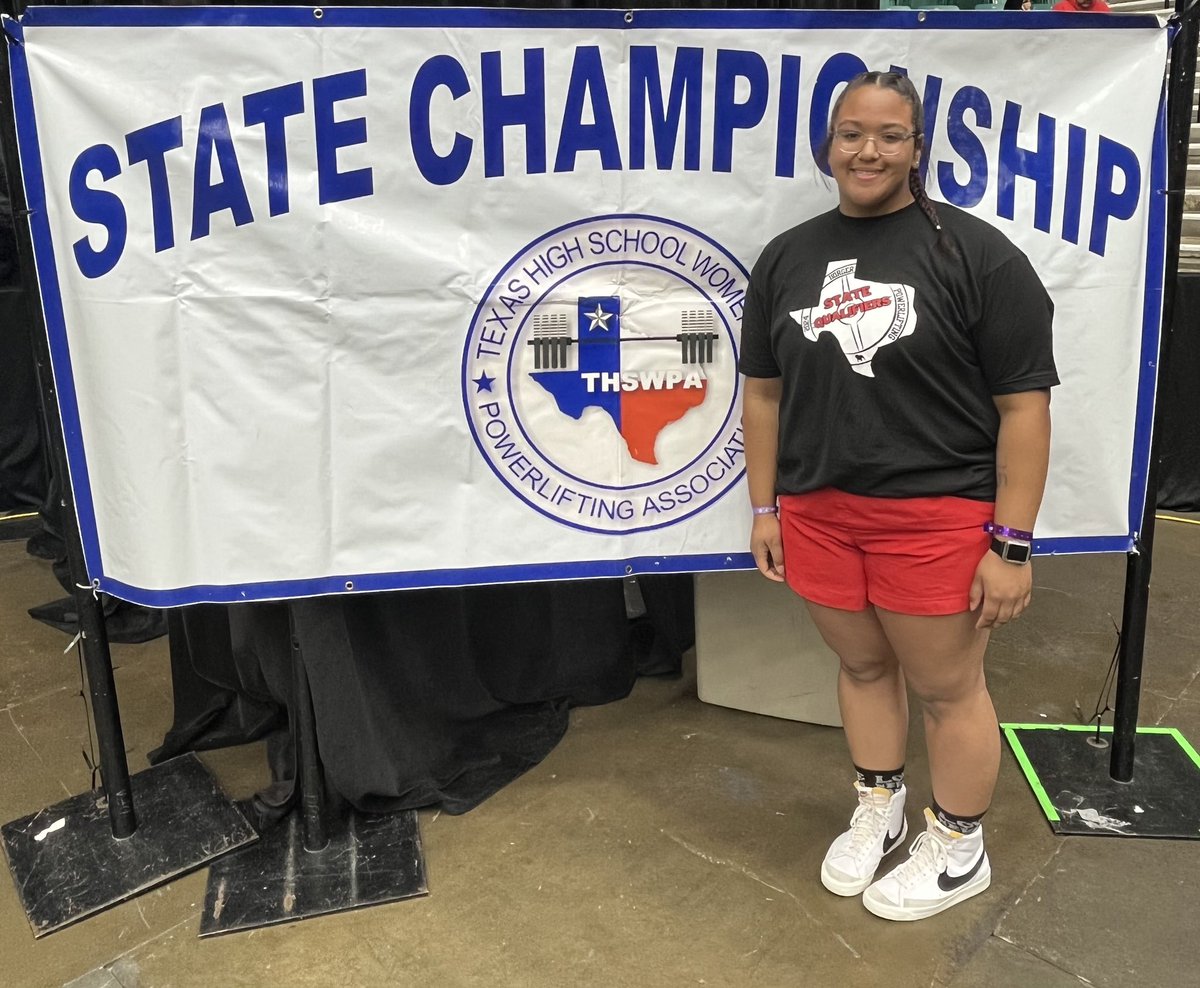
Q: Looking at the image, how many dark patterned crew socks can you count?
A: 2